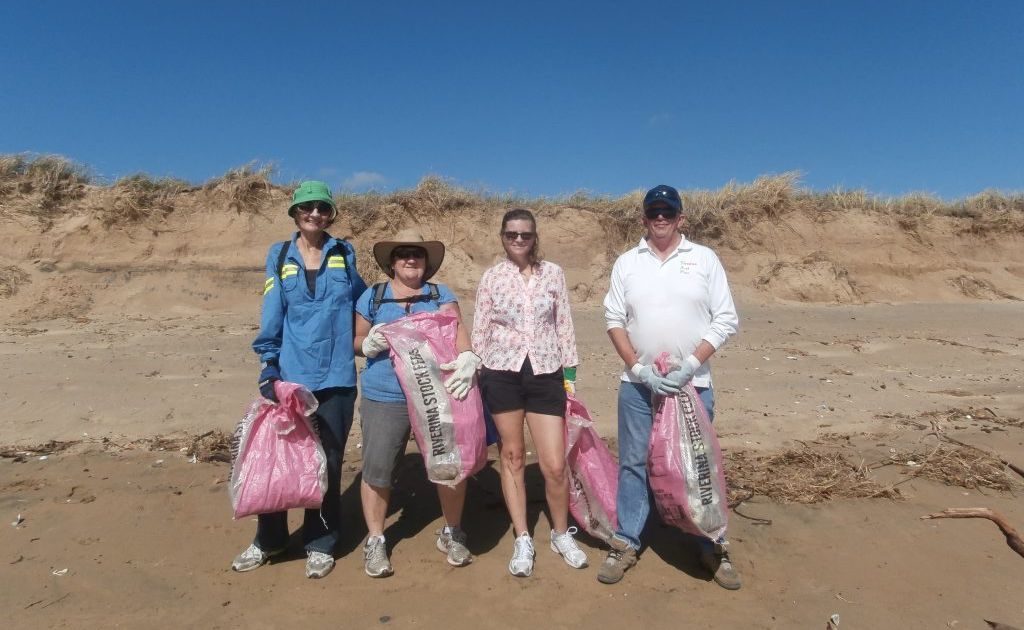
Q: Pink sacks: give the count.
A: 4